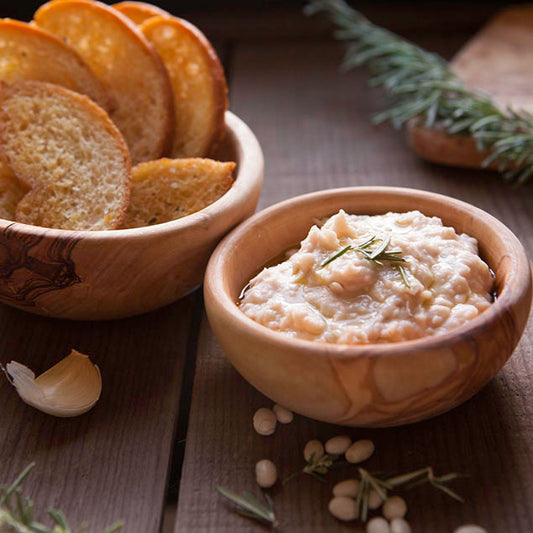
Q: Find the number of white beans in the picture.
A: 13